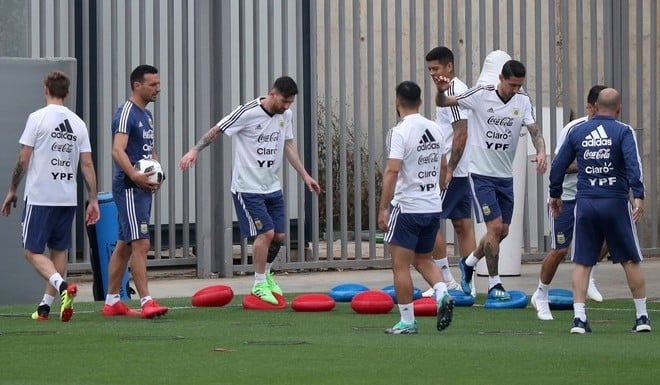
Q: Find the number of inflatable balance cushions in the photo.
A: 10